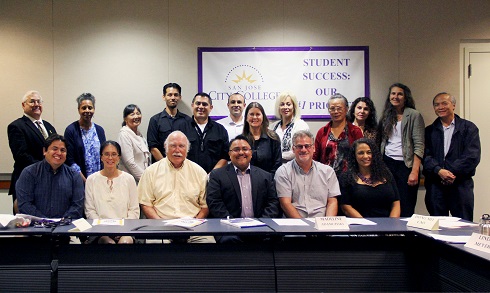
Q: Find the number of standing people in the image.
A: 12